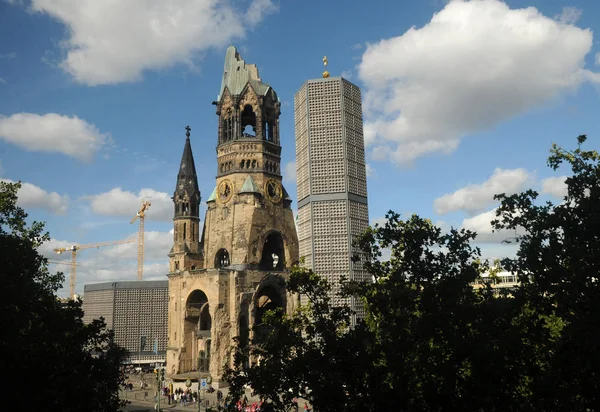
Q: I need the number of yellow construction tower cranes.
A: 2